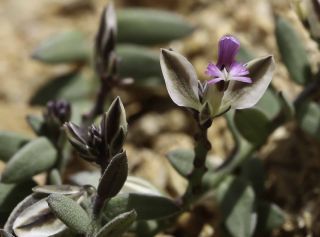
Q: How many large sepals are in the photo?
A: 2